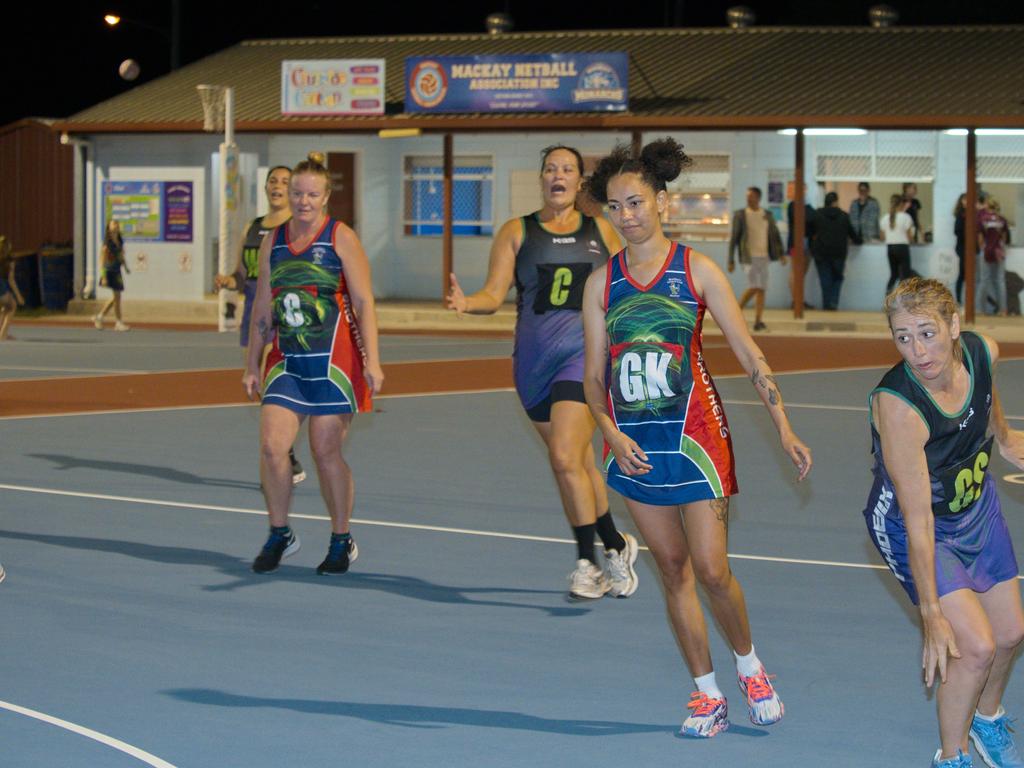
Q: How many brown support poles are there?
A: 4